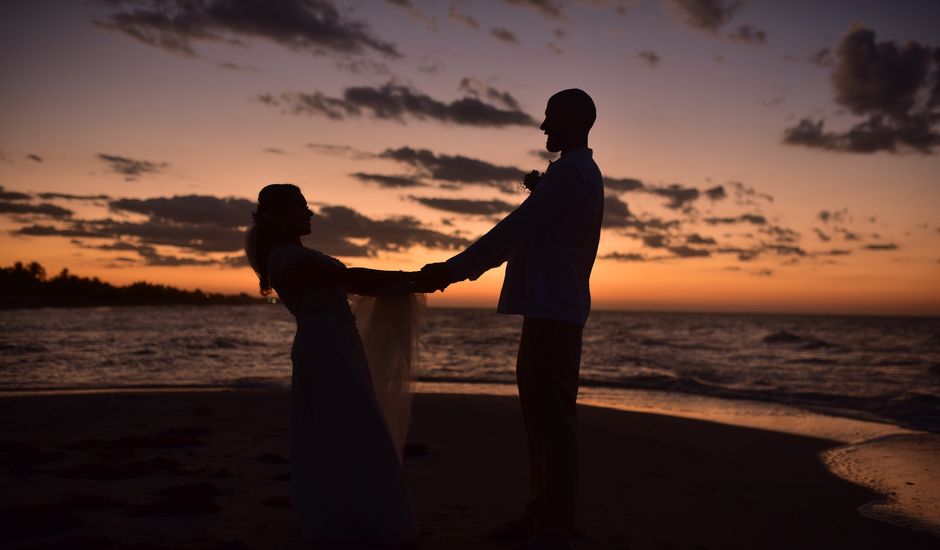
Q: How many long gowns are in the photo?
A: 1